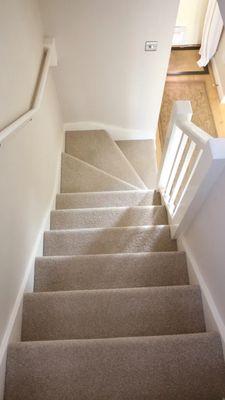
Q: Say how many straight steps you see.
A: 6